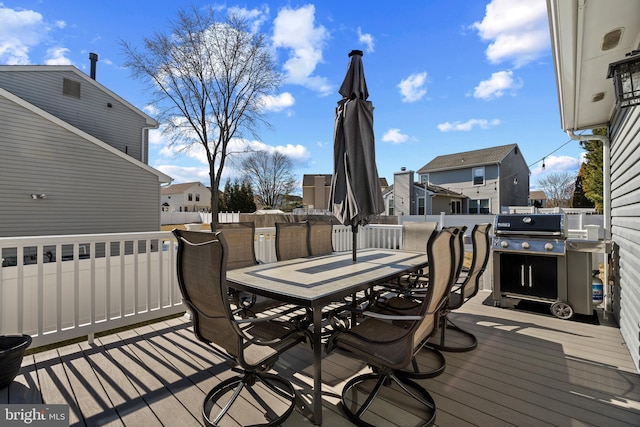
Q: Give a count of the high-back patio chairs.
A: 8